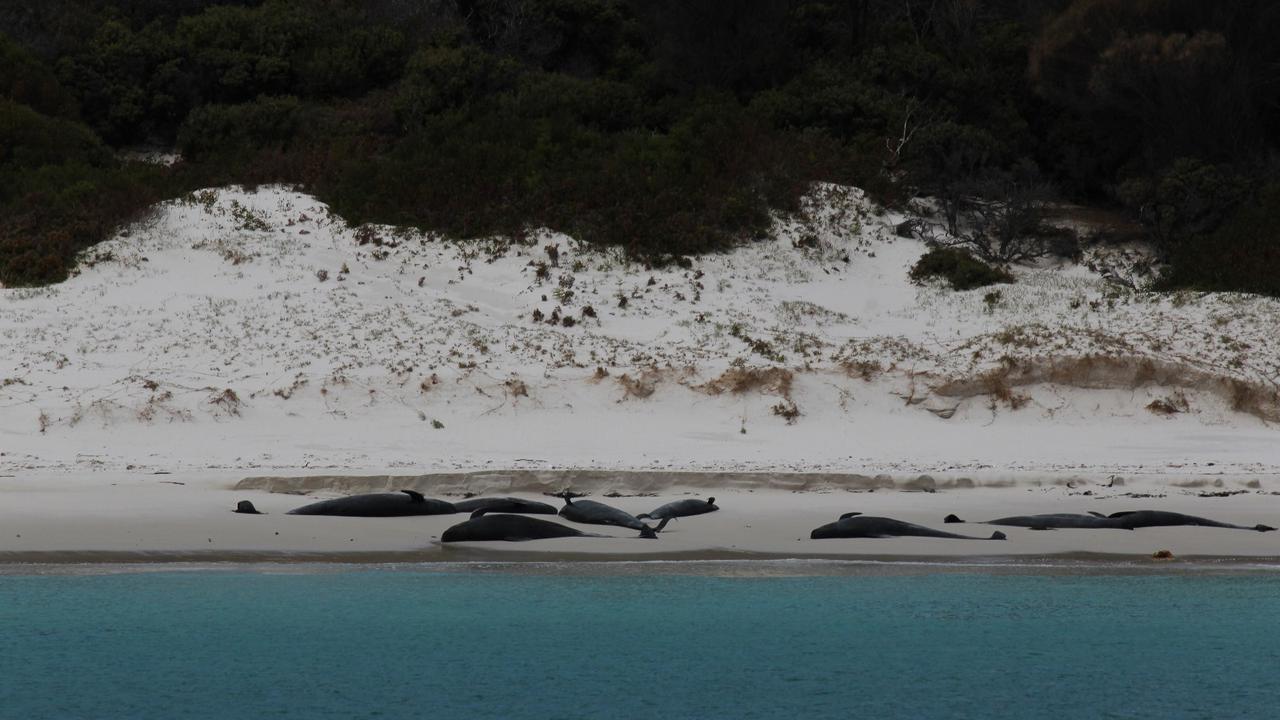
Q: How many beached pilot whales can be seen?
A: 8